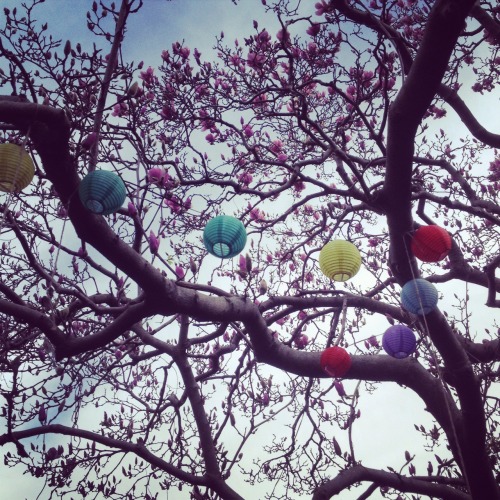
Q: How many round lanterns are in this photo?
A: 8